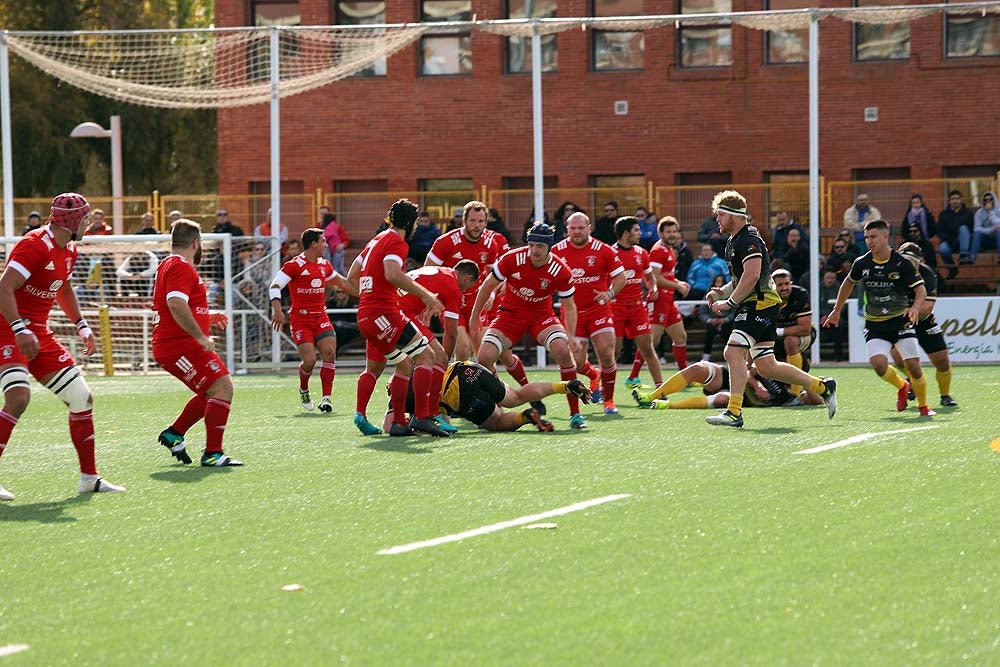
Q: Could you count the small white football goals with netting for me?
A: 1